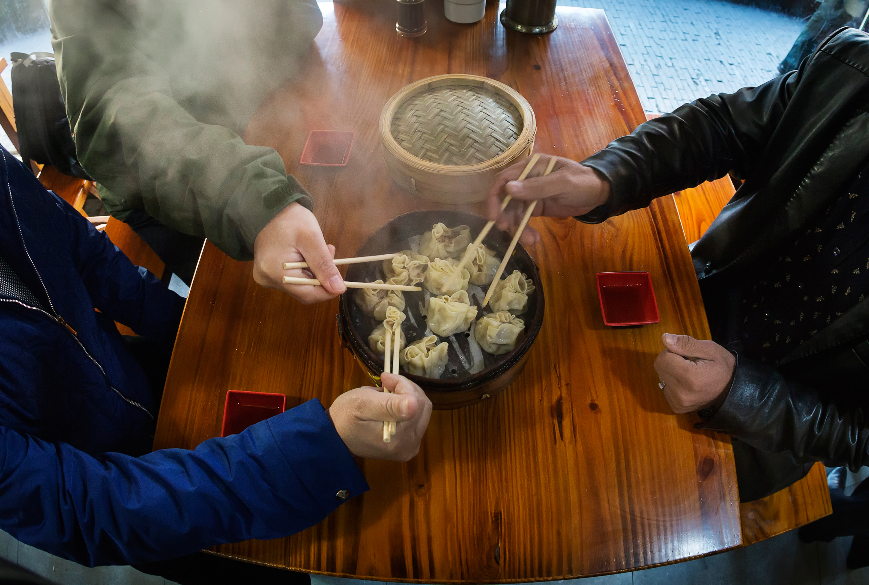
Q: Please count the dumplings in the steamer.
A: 10